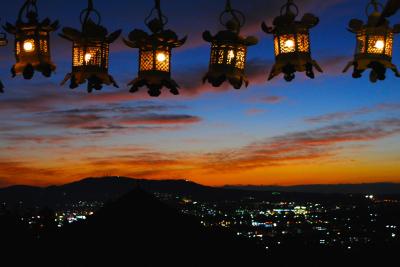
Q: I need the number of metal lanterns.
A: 6